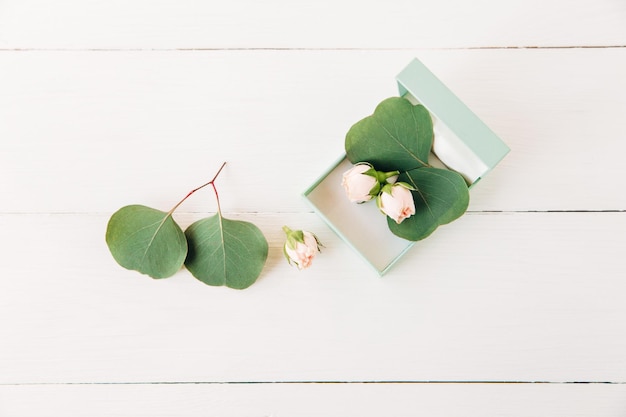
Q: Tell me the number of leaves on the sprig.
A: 2